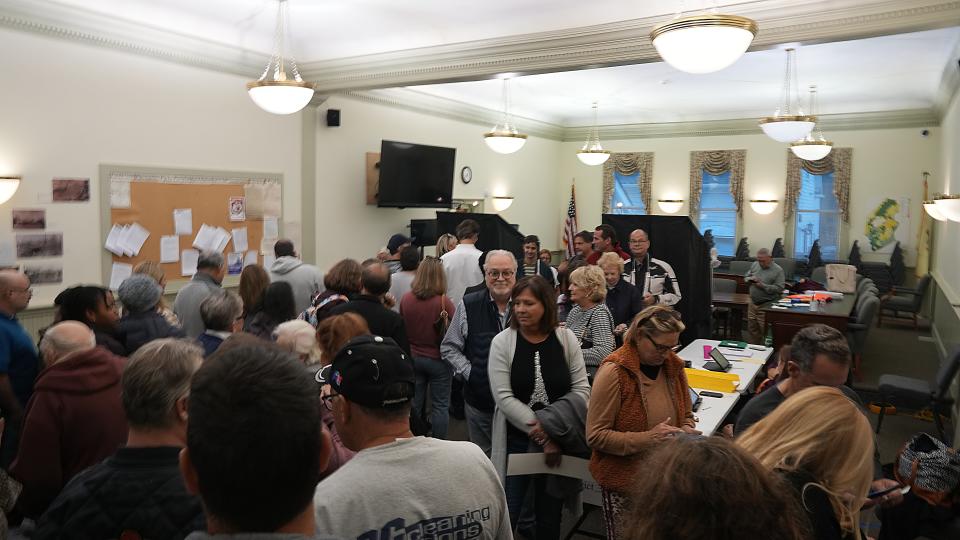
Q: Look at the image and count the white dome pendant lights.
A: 6